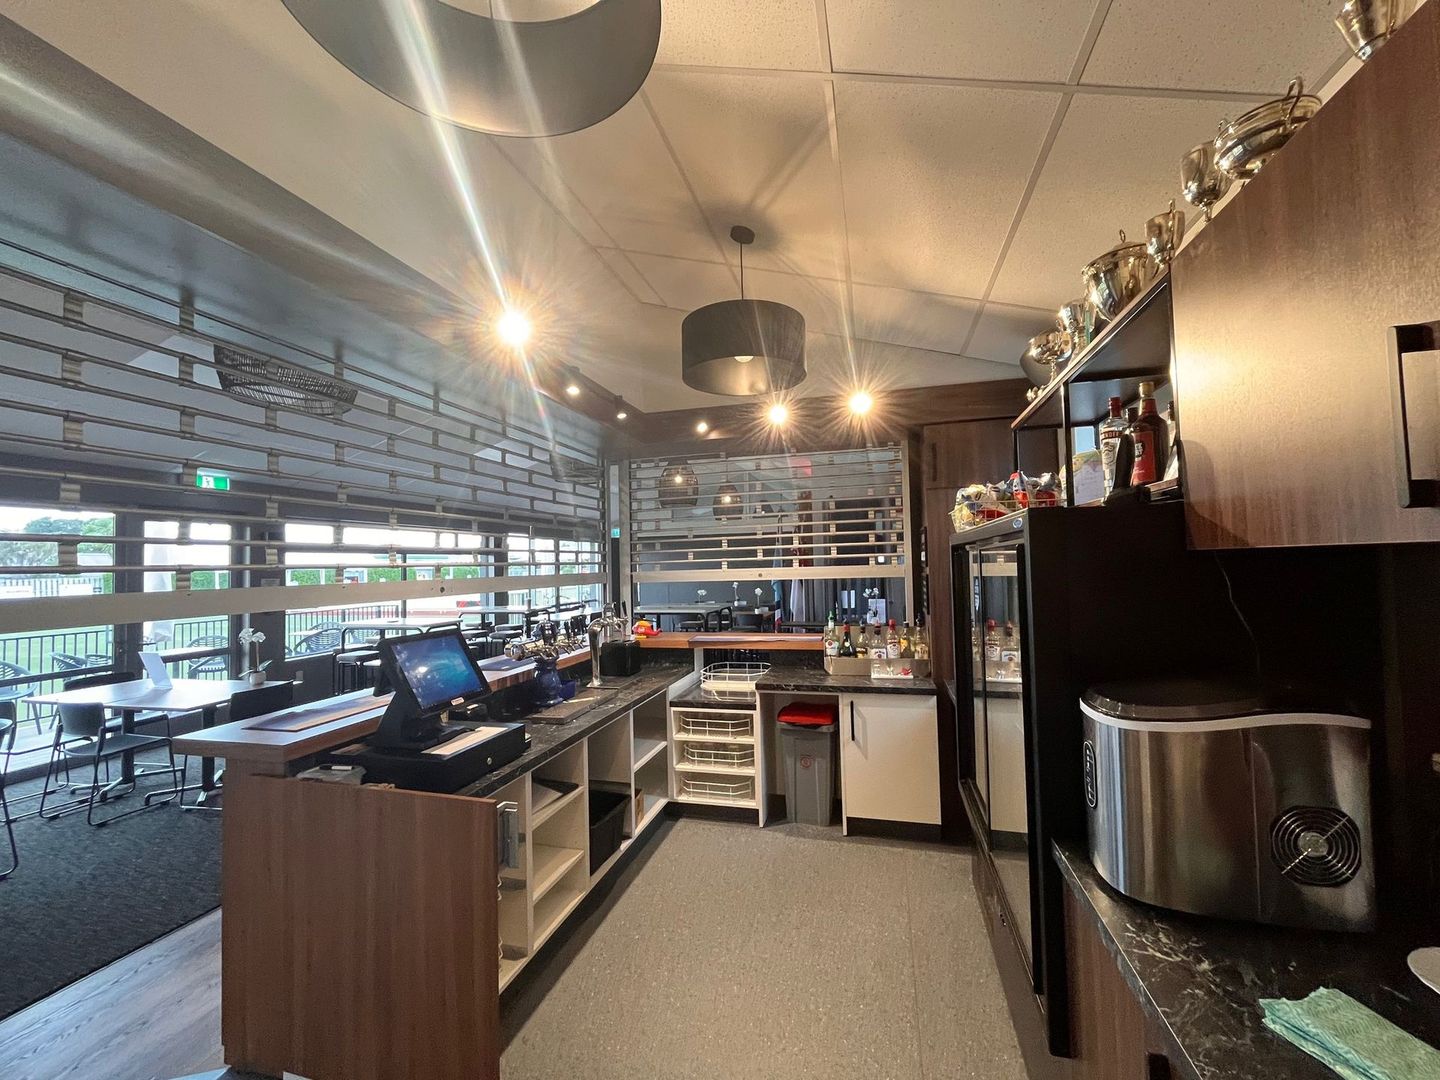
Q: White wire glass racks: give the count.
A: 4